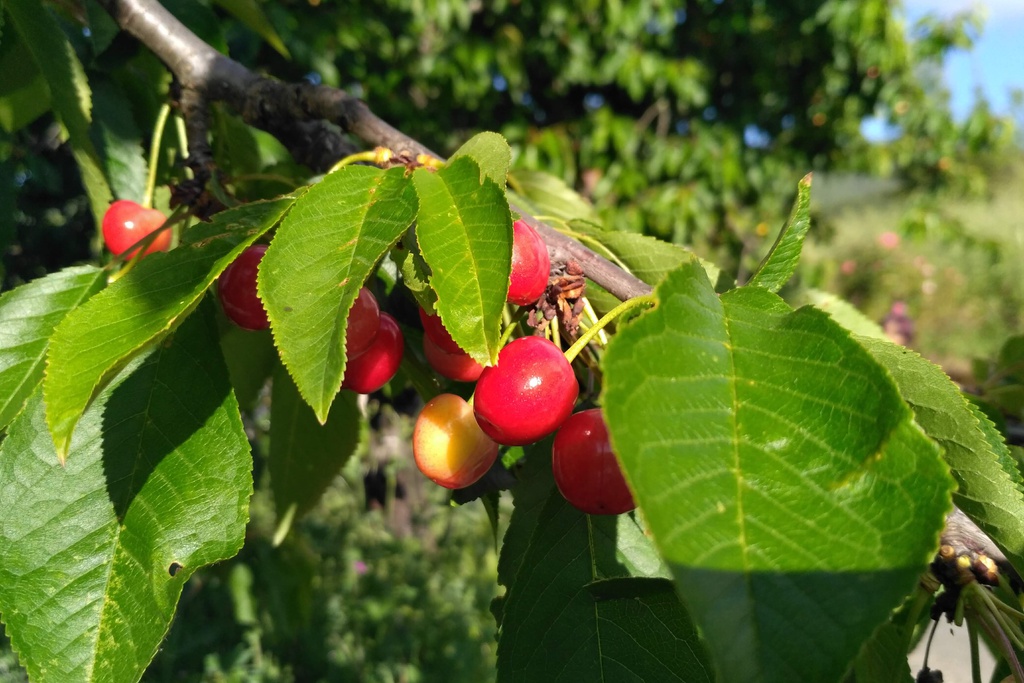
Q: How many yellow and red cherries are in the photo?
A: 10